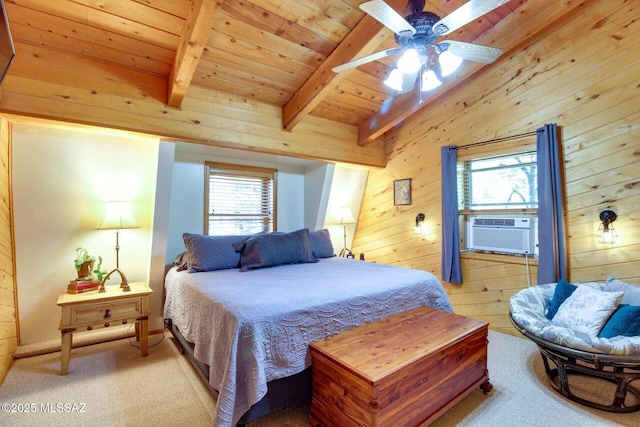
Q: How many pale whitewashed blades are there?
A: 5